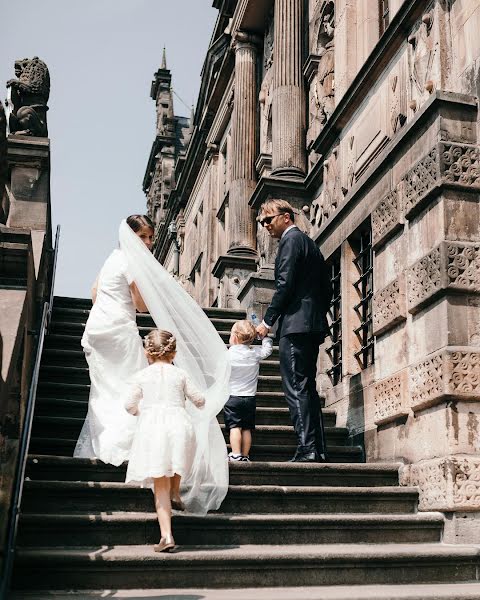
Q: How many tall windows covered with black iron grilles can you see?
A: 2